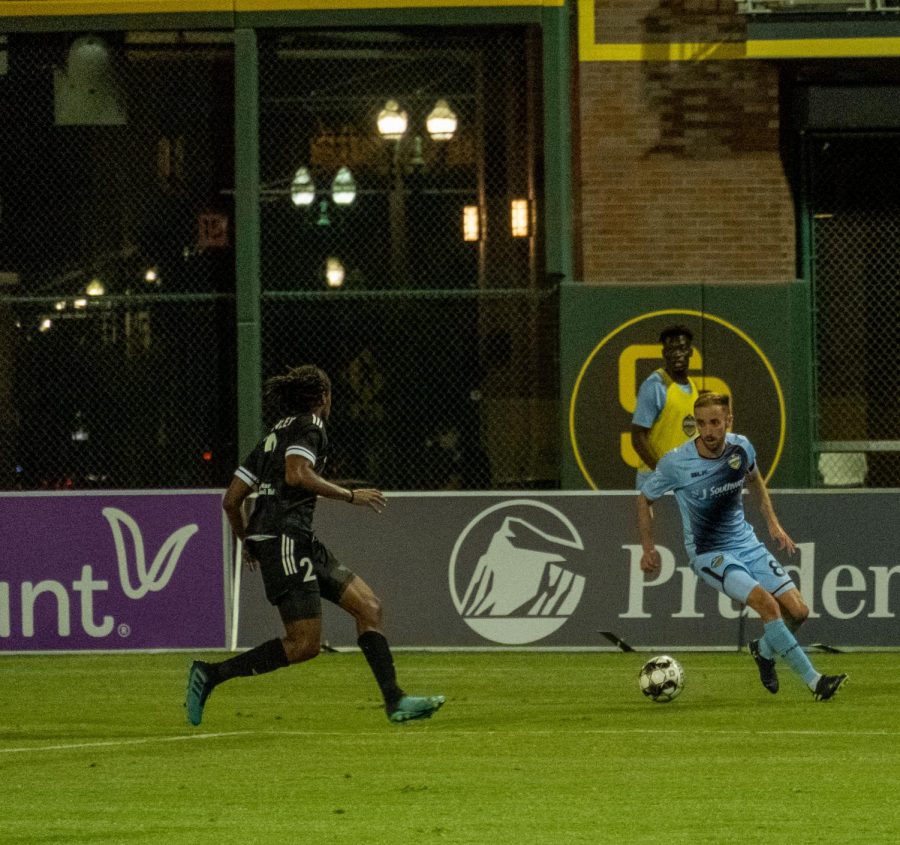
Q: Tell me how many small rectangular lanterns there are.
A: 2